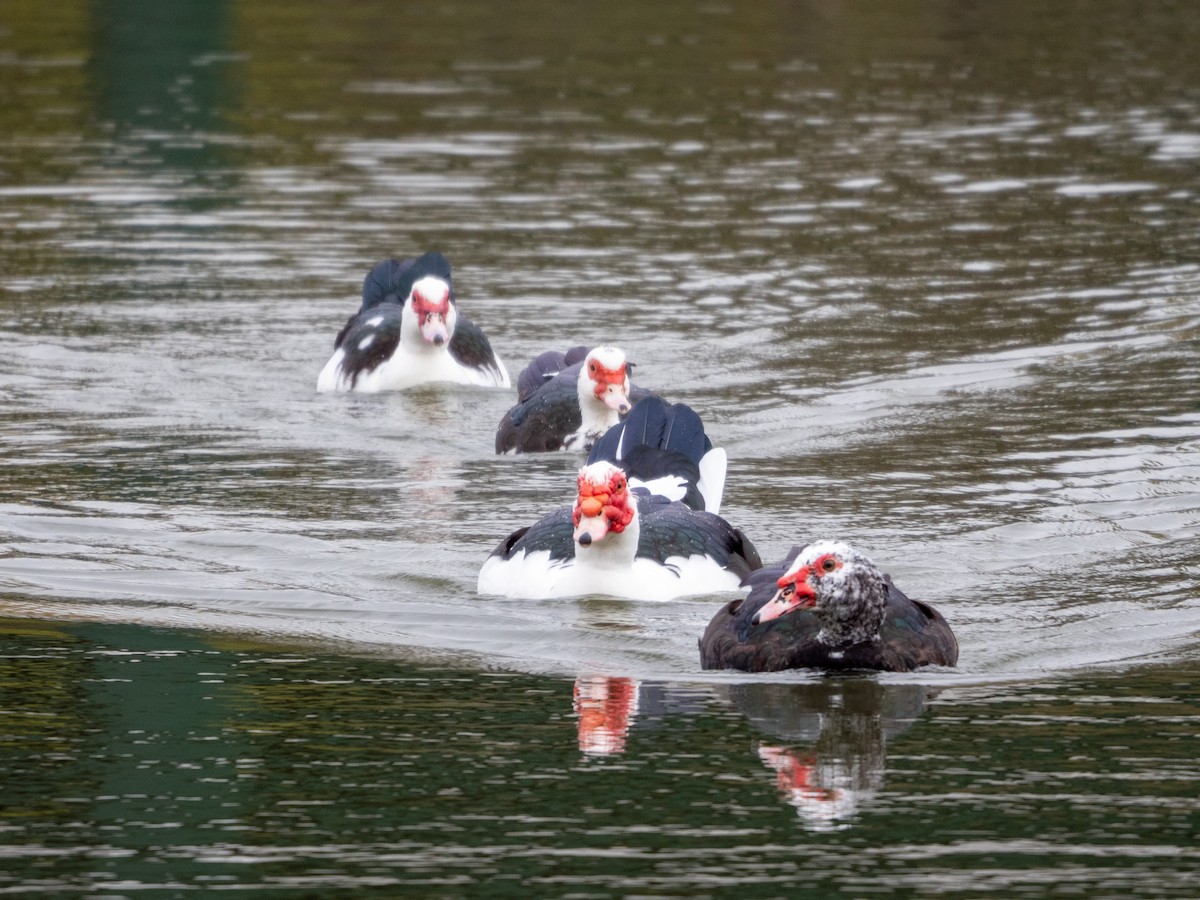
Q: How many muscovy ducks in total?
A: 4